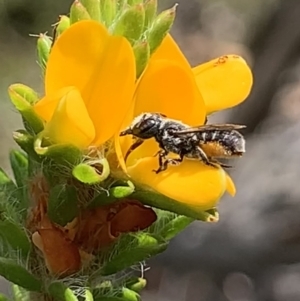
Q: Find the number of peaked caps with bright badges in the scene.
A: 0